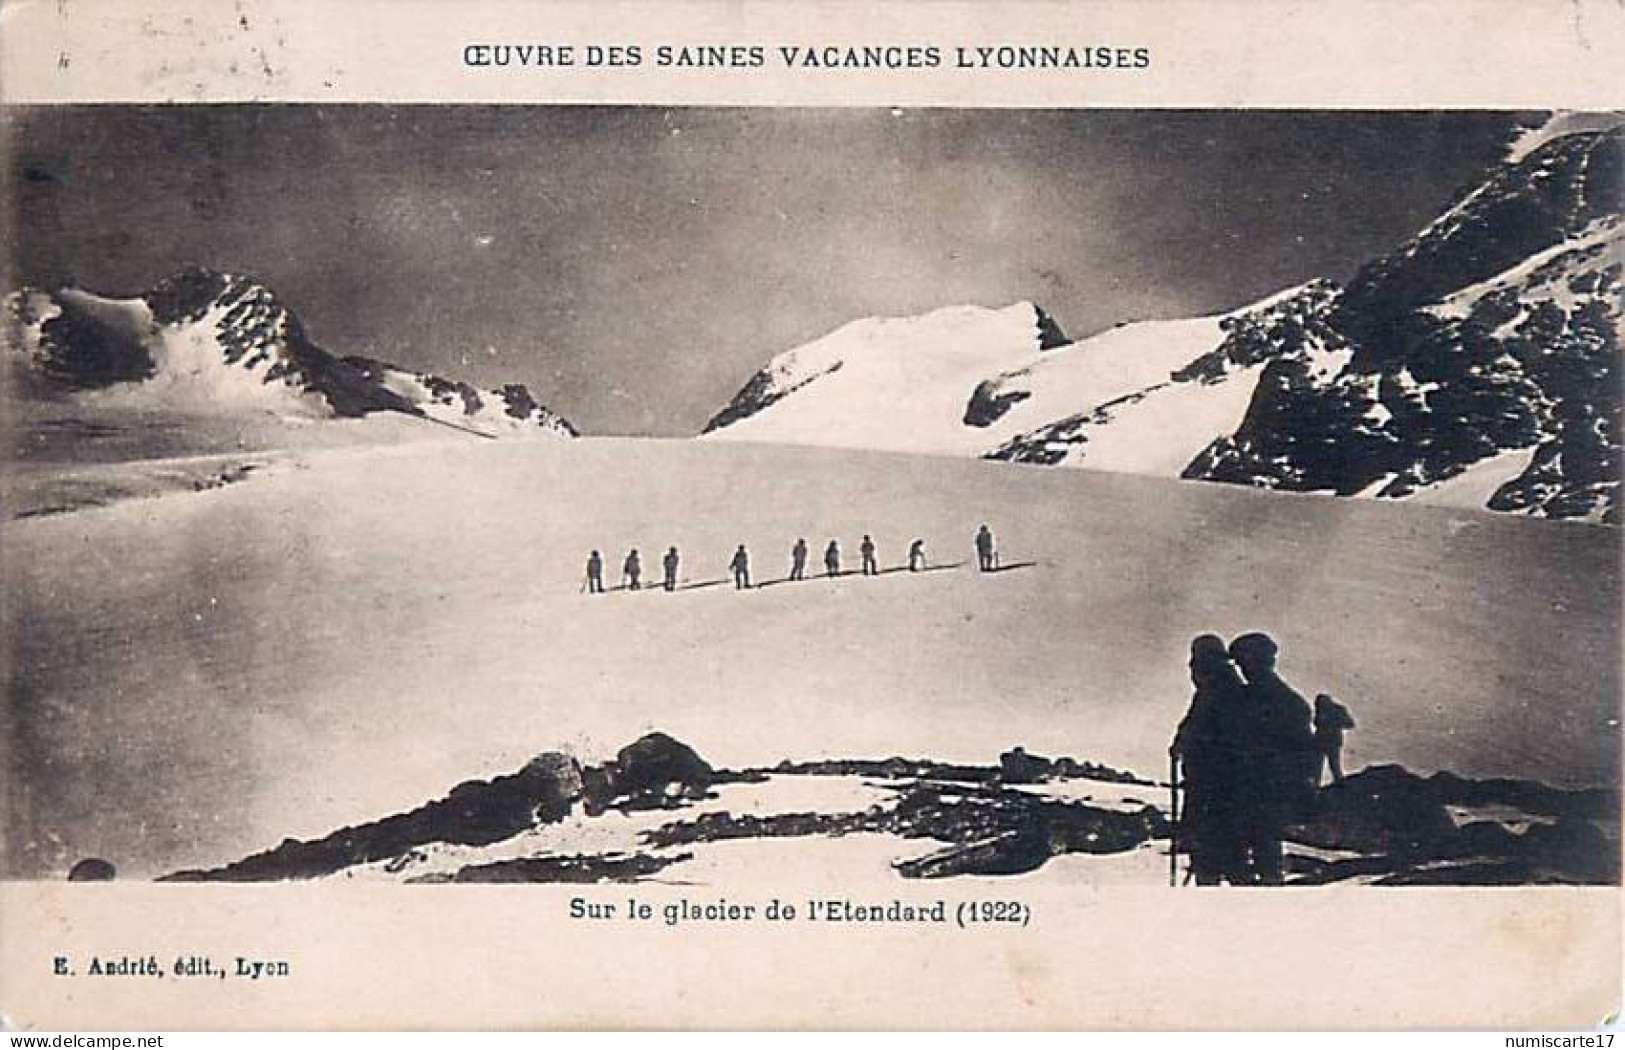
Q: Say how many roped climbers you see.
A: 9